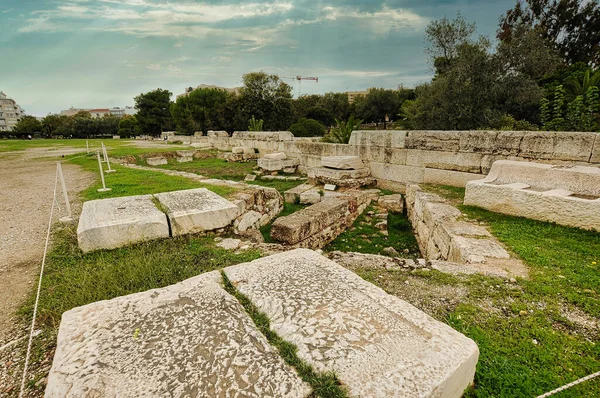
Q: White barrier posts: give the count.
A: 5